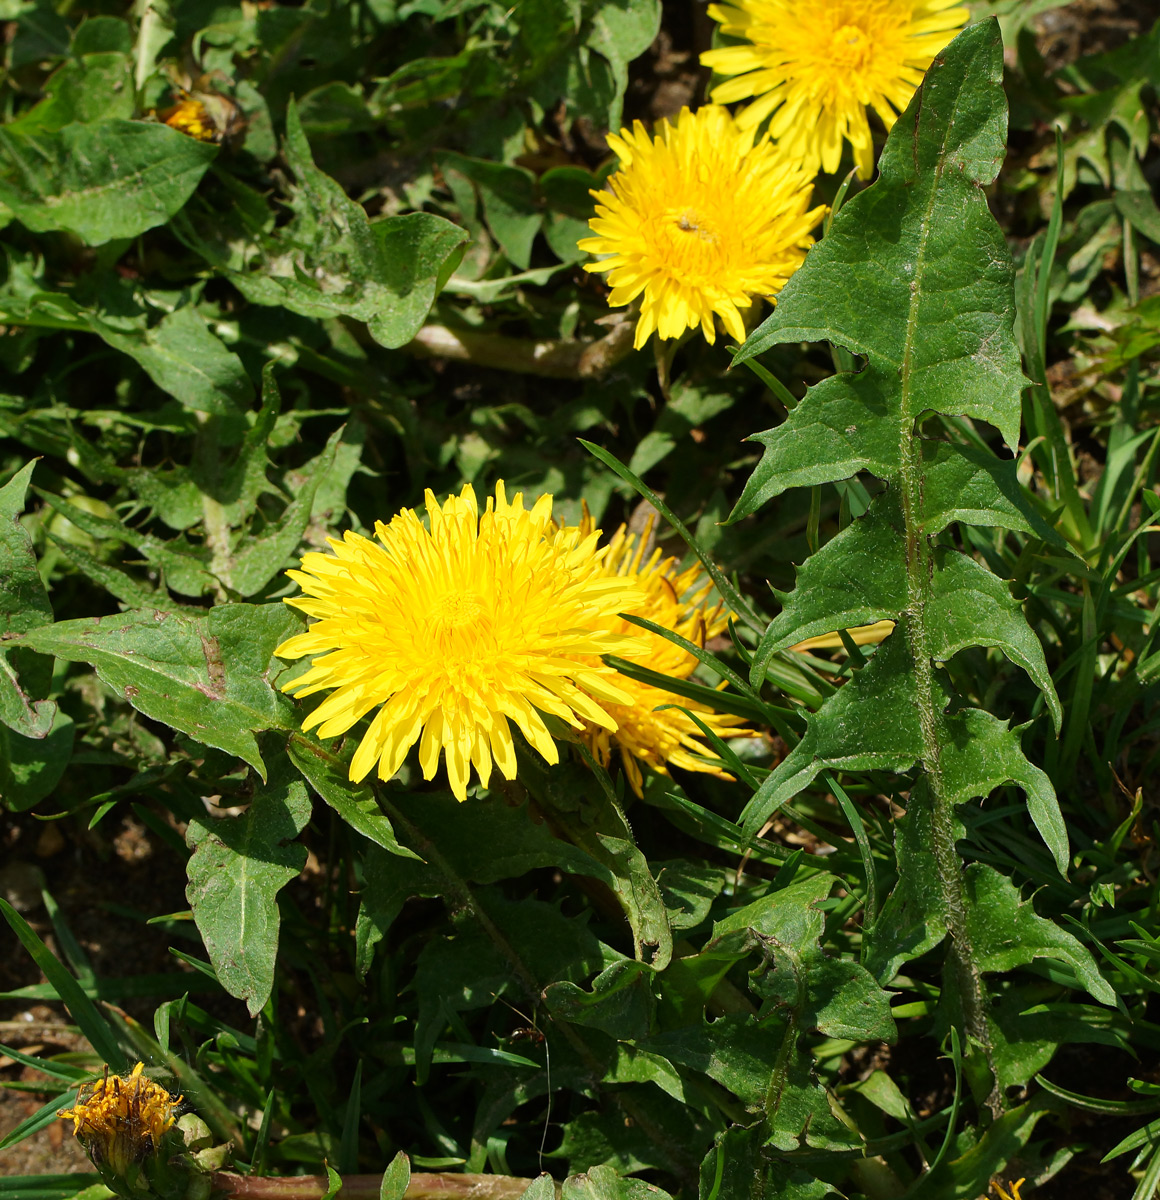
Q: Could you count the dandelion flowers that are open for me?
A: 4